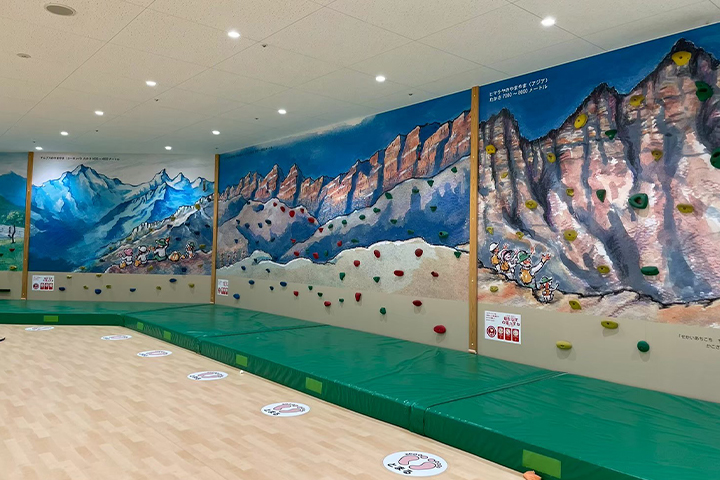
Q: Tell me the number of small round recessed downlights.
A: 10